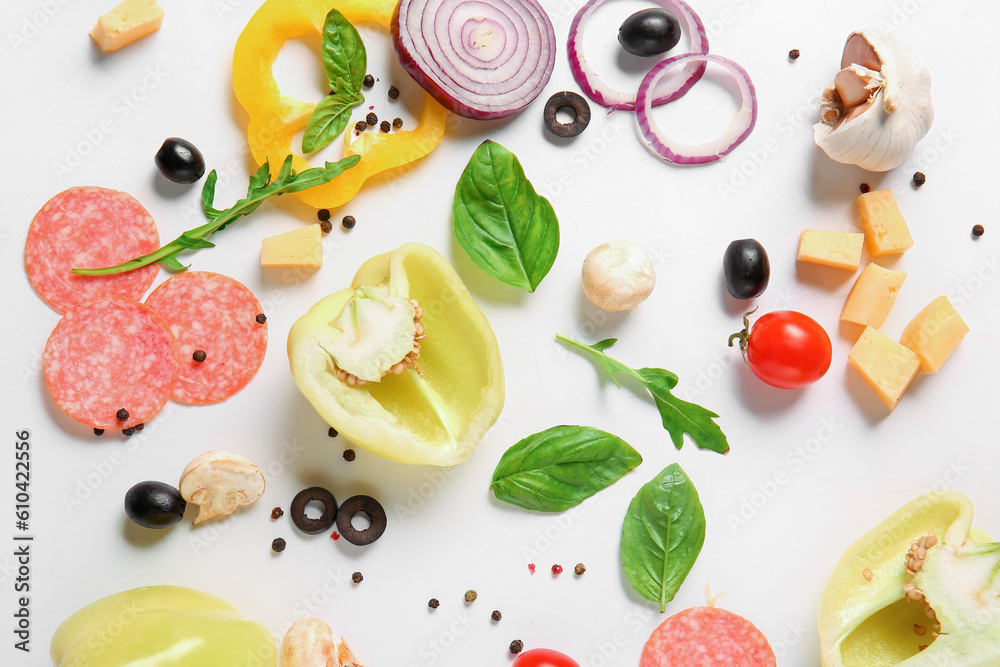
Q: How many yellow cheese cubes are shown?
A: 7